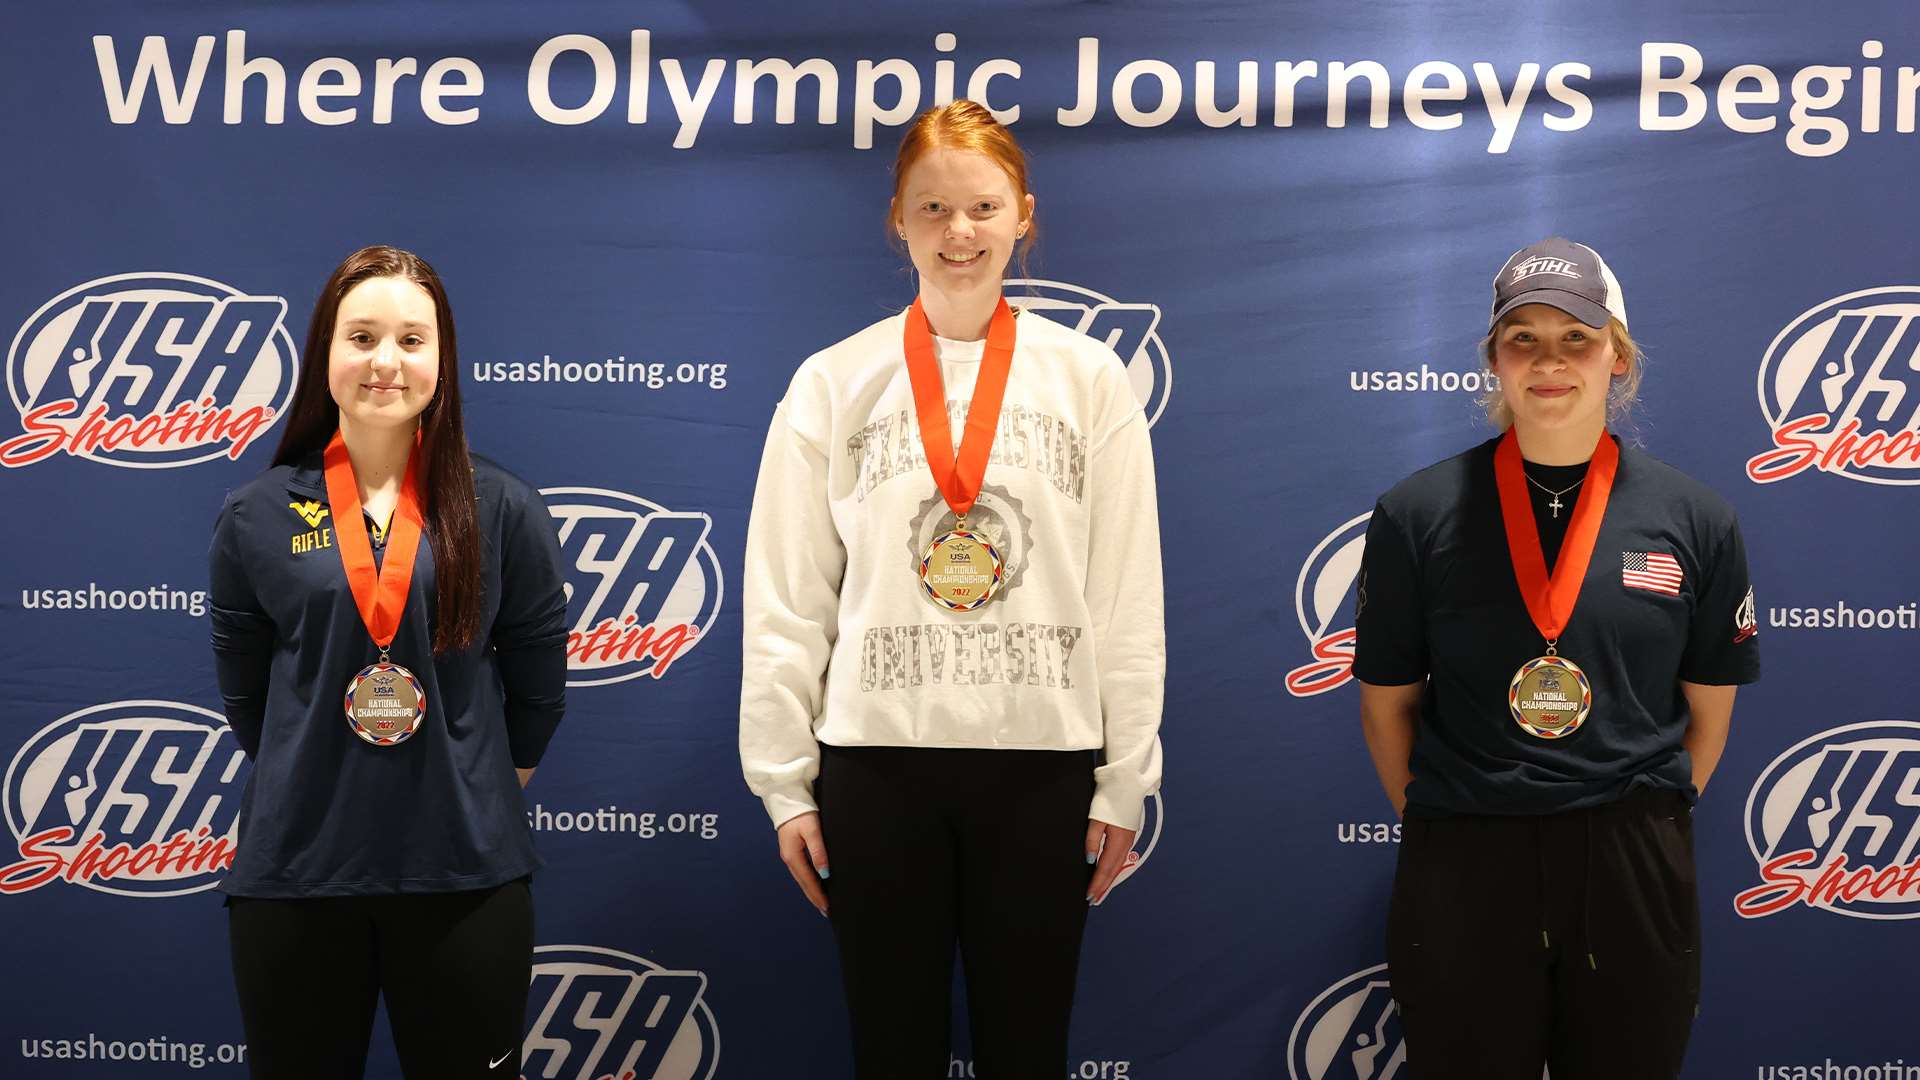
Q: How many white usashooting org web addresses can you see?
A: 9